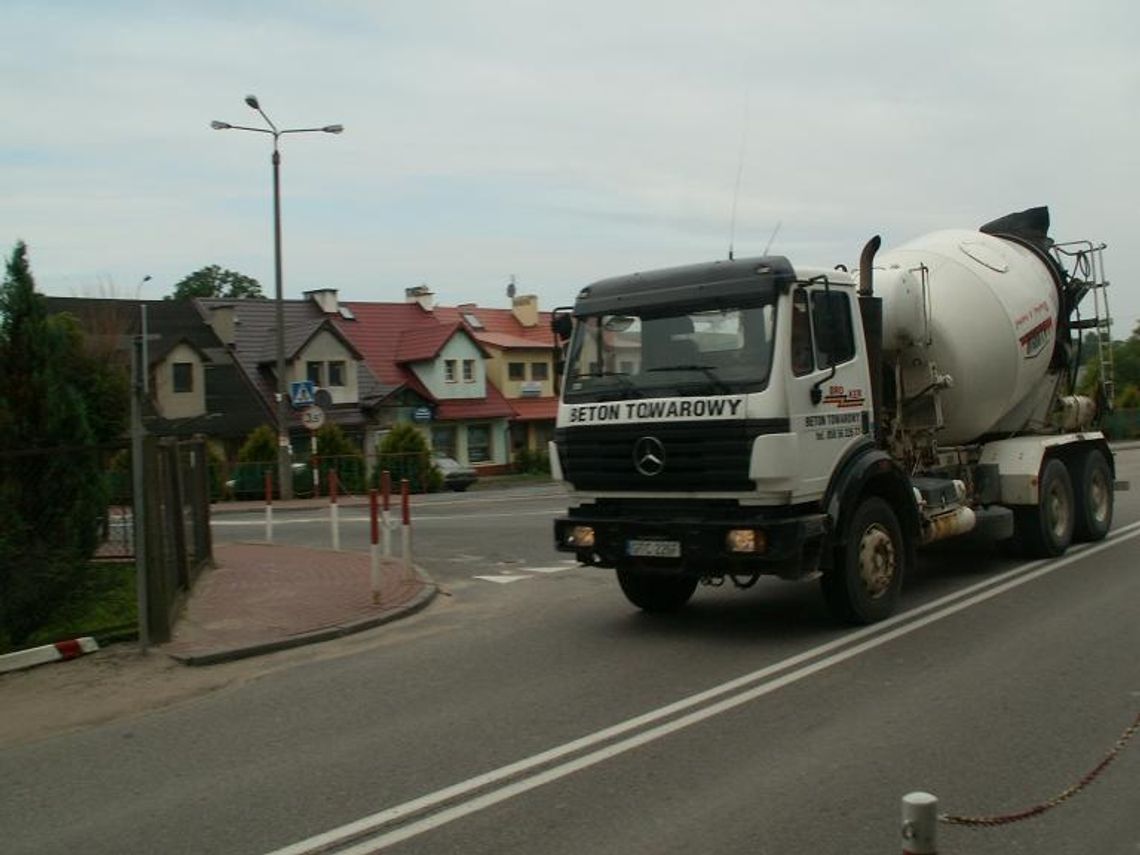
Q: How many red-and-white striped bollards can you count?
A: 5